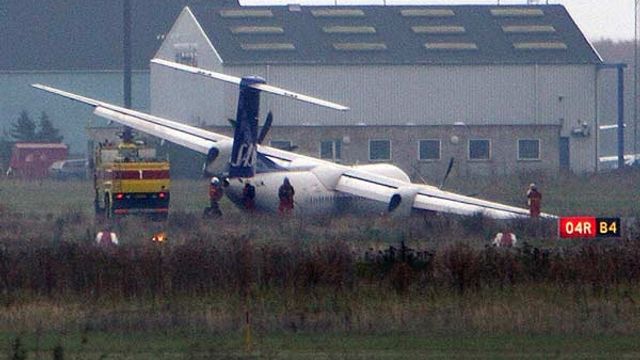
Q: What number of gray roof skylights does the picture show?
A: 12